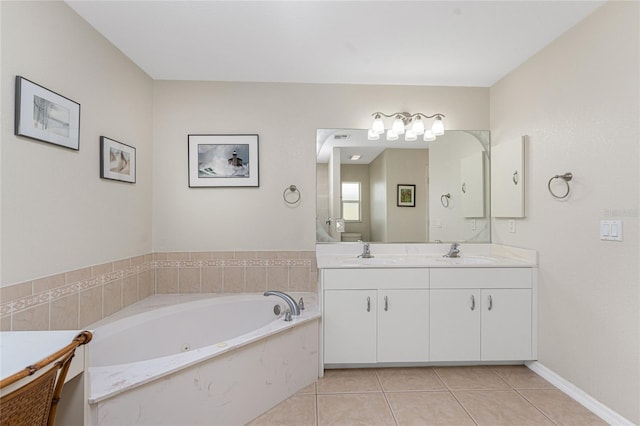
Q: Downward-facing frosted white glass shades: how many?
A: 4